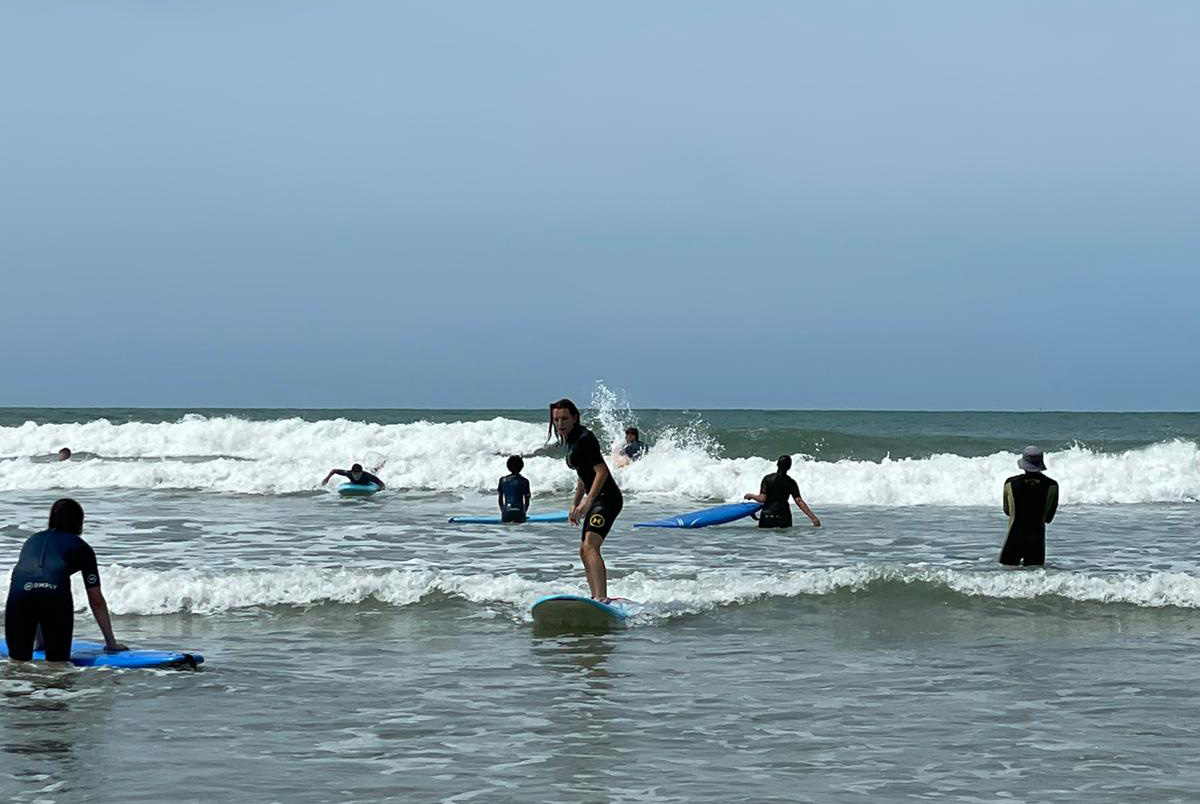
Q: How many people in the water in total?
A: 8